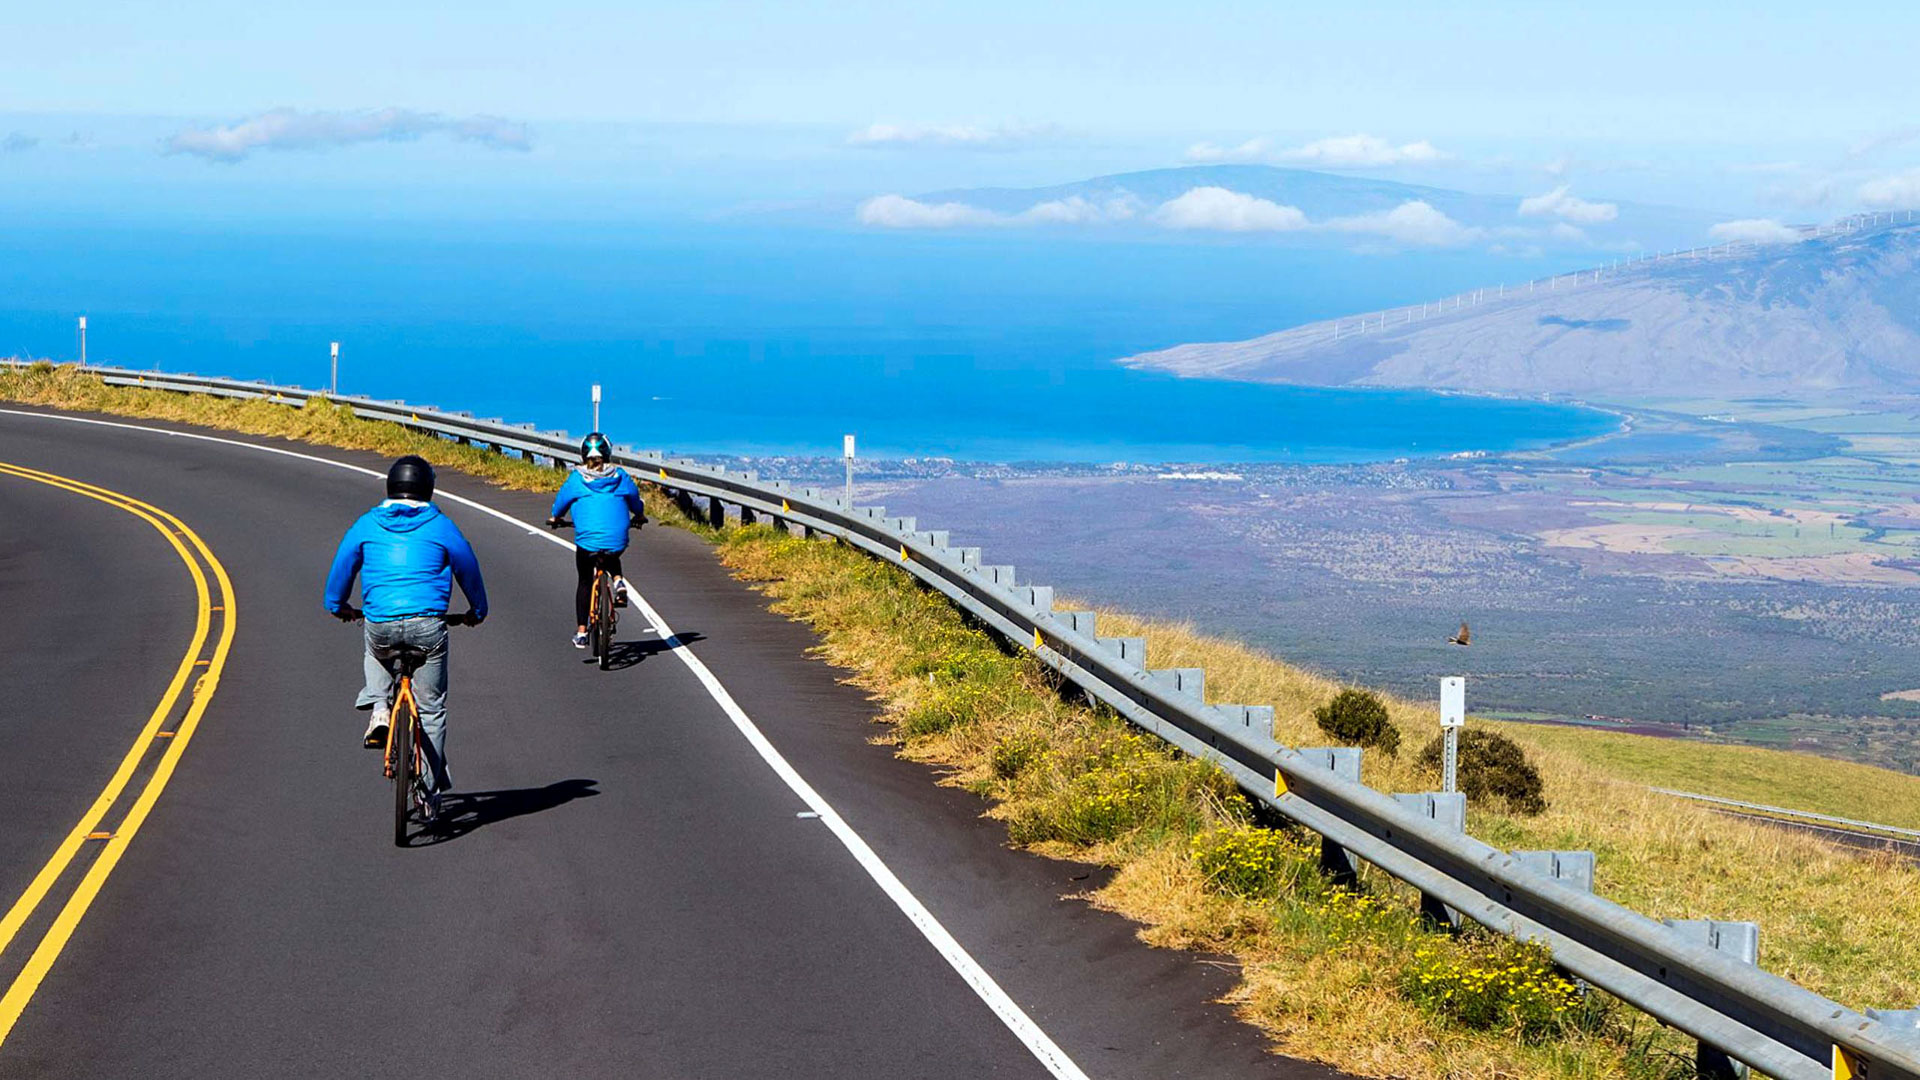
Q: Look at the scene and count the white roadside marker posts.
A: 5